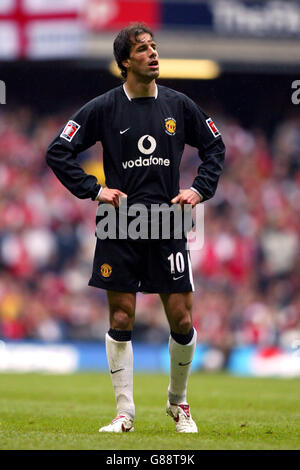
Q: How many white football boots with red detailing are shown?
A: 2